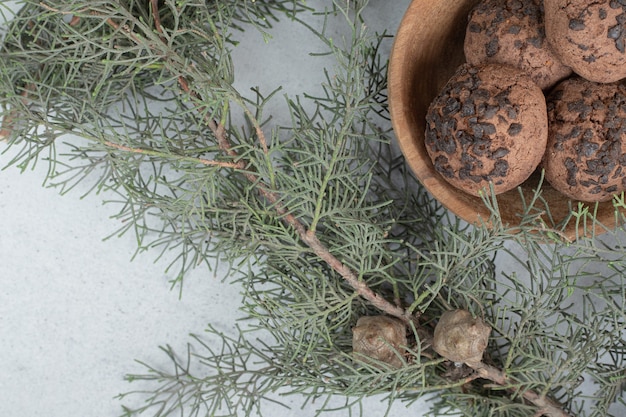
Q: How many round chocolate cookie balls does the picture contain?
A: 4